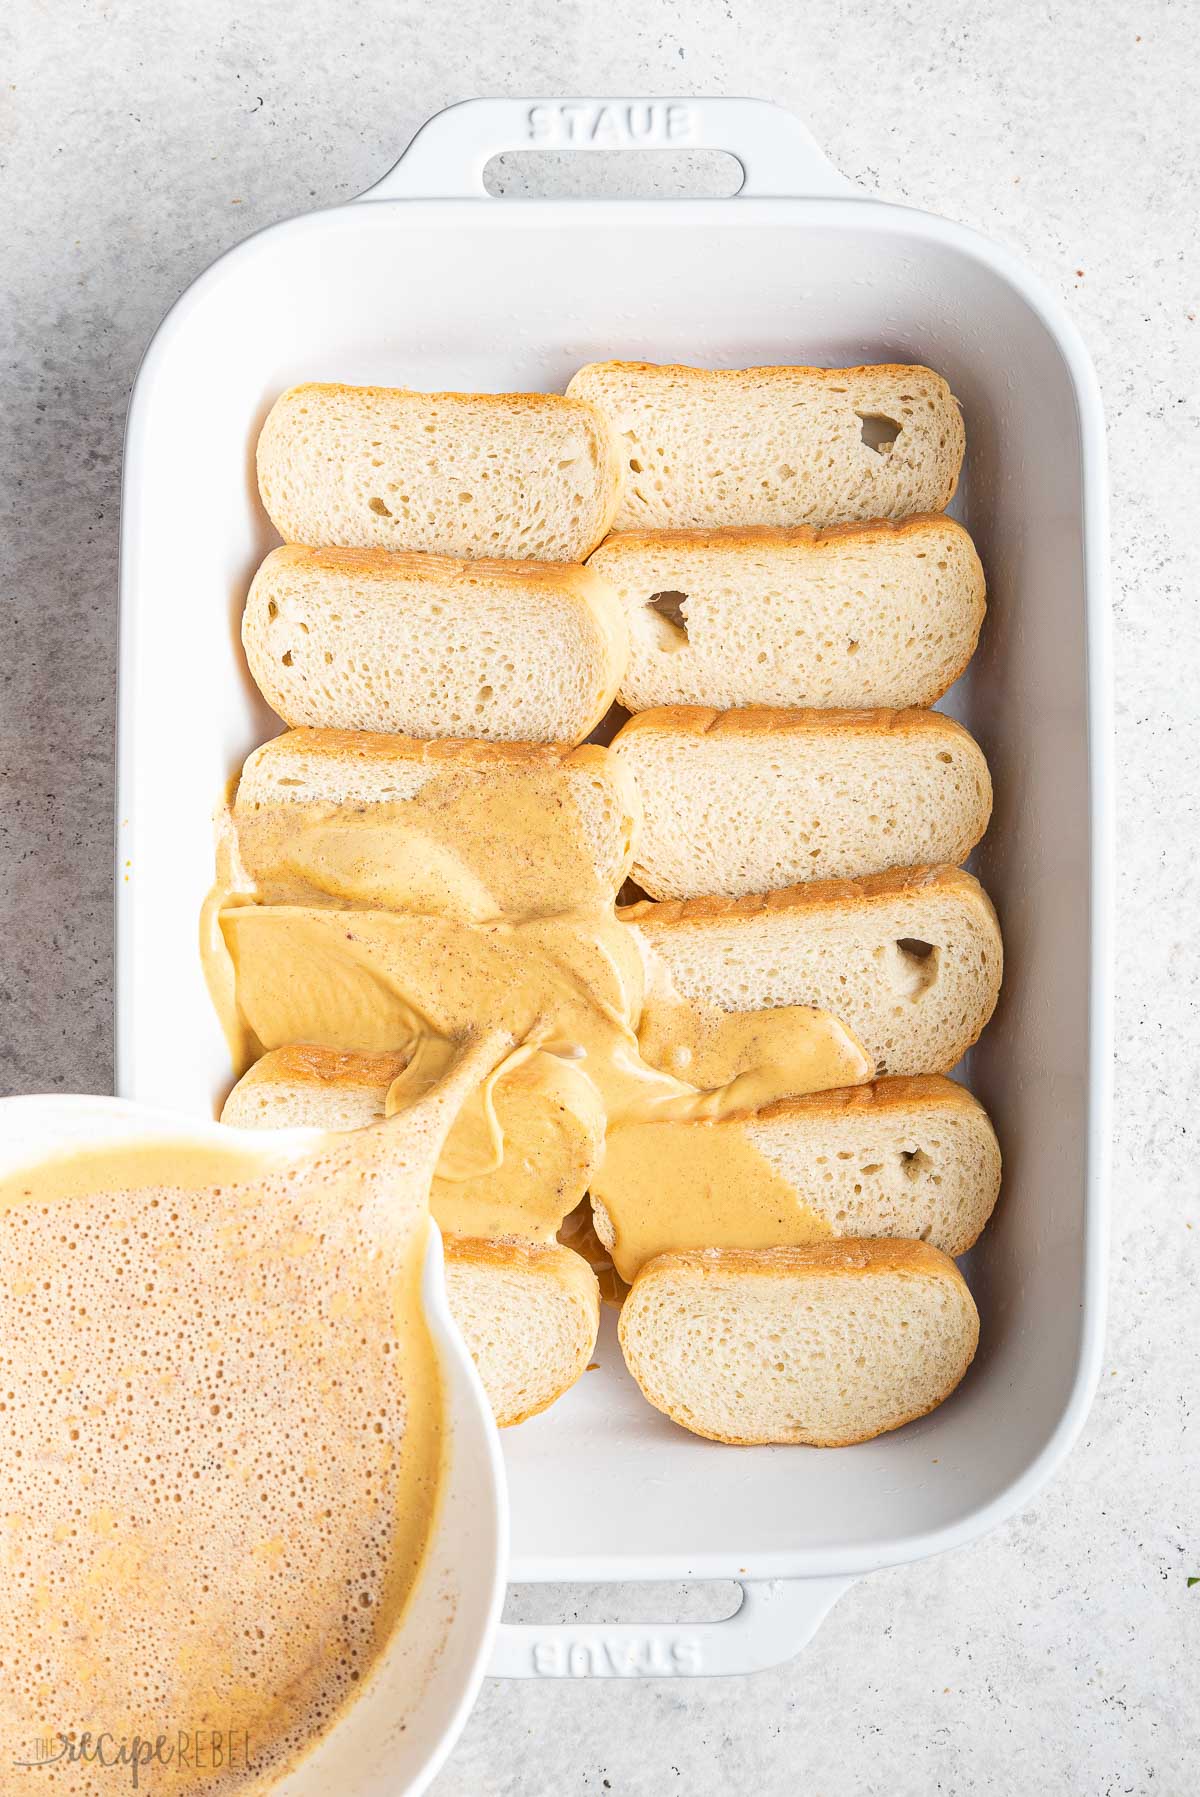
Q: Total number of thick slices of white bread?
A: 12